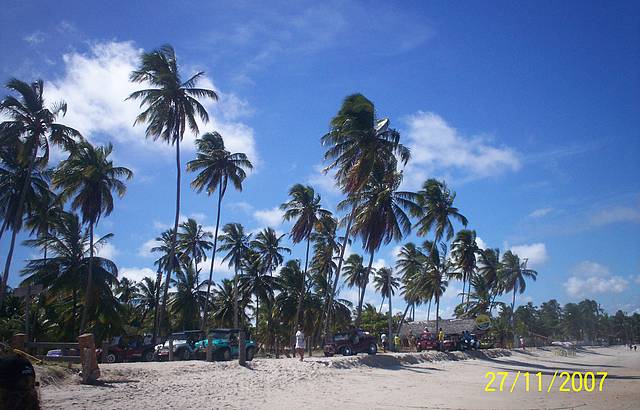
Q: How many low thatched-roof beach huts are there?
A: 1